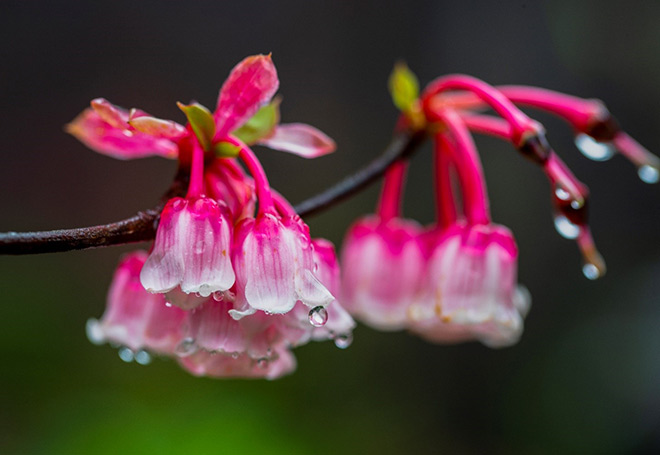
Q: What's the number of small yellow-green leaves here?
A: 4